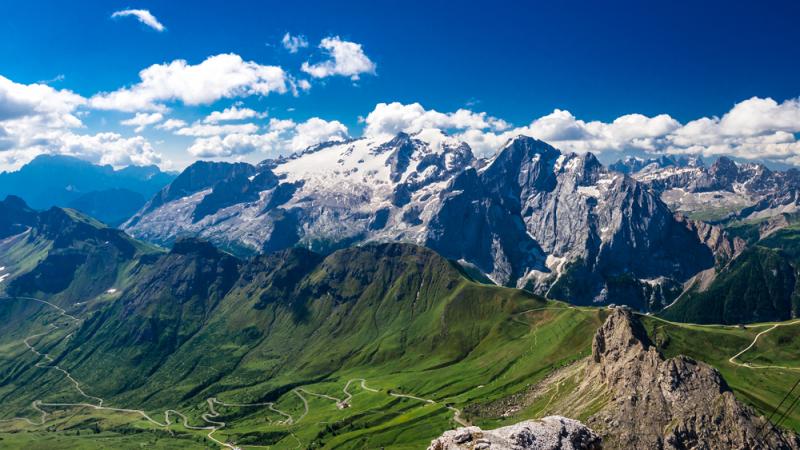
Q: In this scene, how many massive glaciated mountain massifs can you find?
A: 1